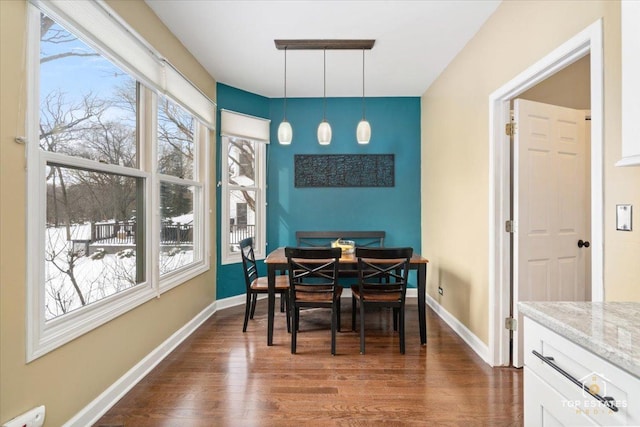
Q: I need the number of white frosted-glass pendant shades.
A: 3